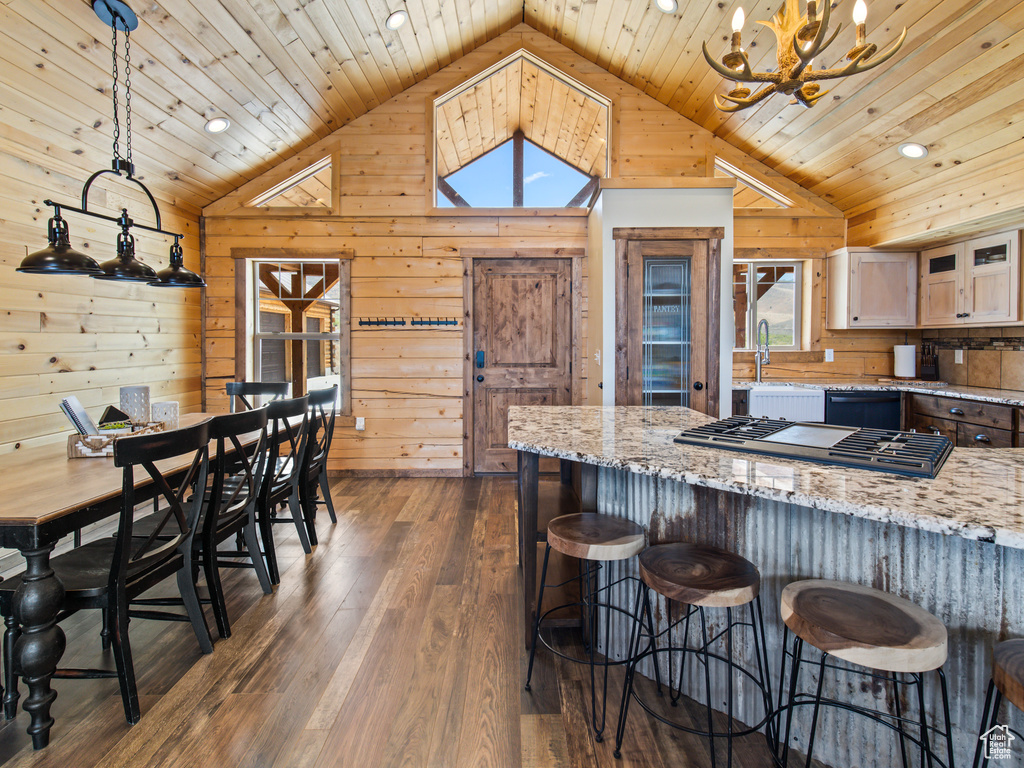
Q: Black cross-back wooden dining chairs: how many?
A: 5